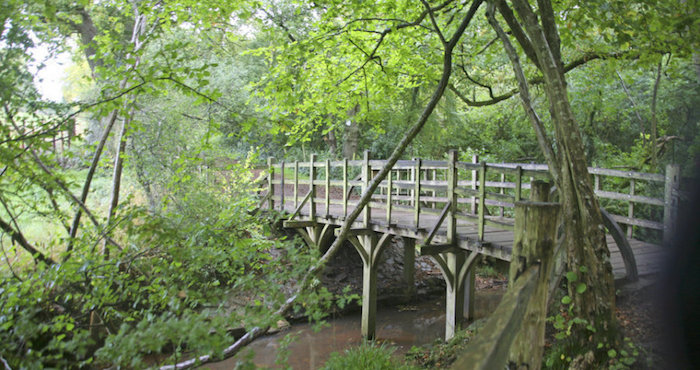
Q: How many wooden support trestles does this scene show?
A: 3